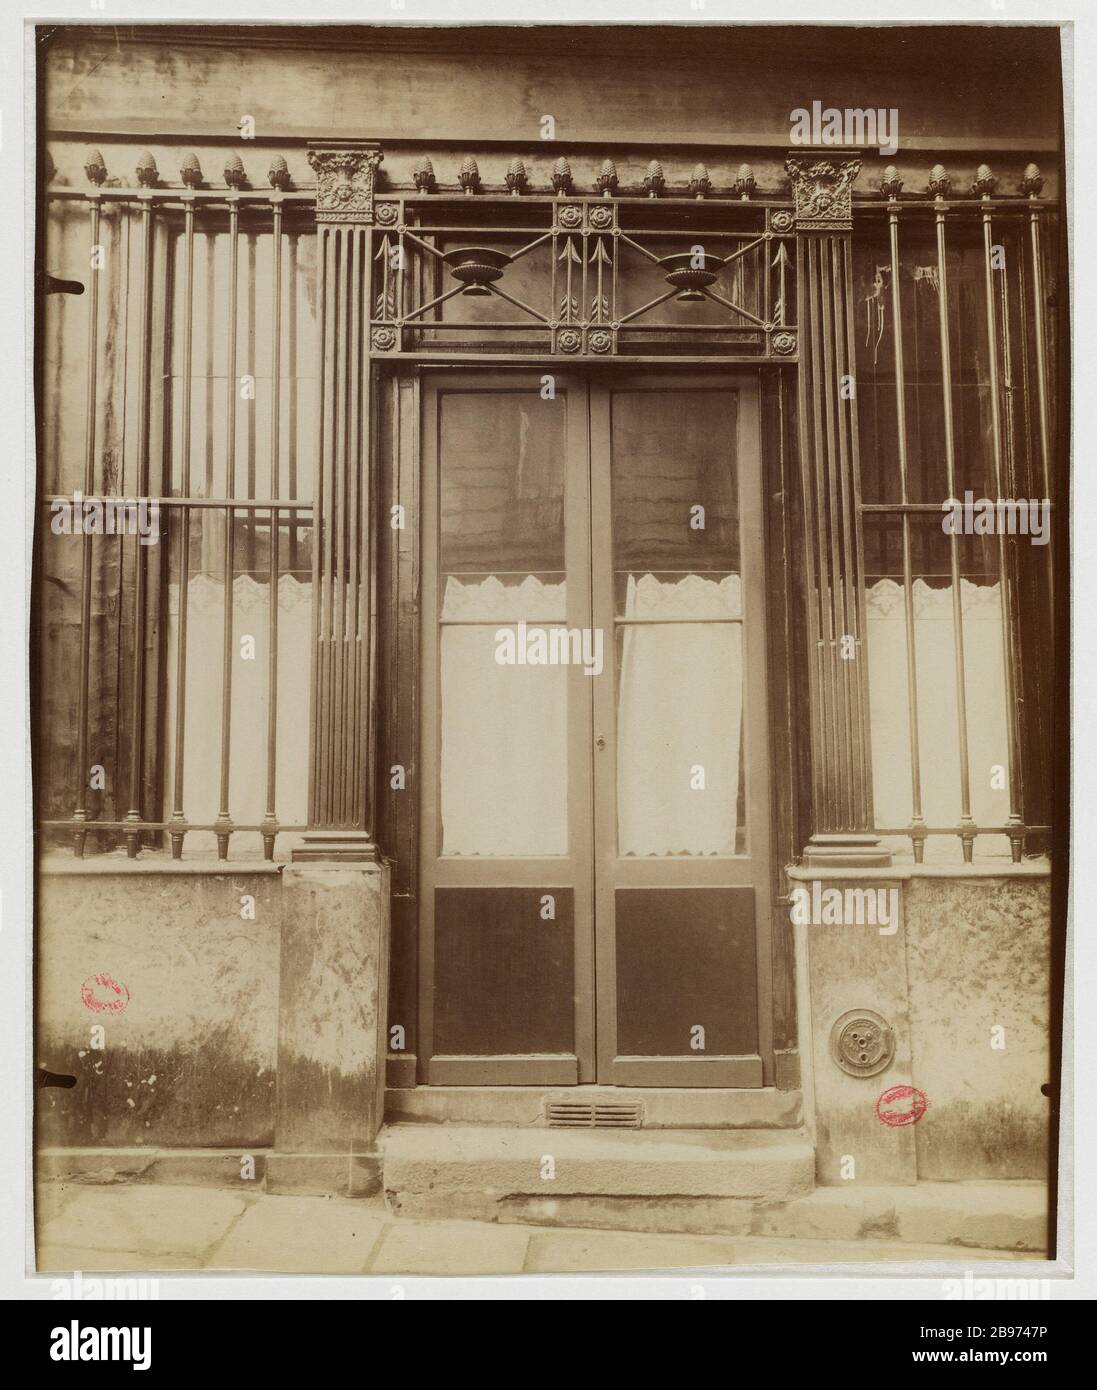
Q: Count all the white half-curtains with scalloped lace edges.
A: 4